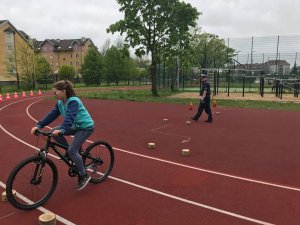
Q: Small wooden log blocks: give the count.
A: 7